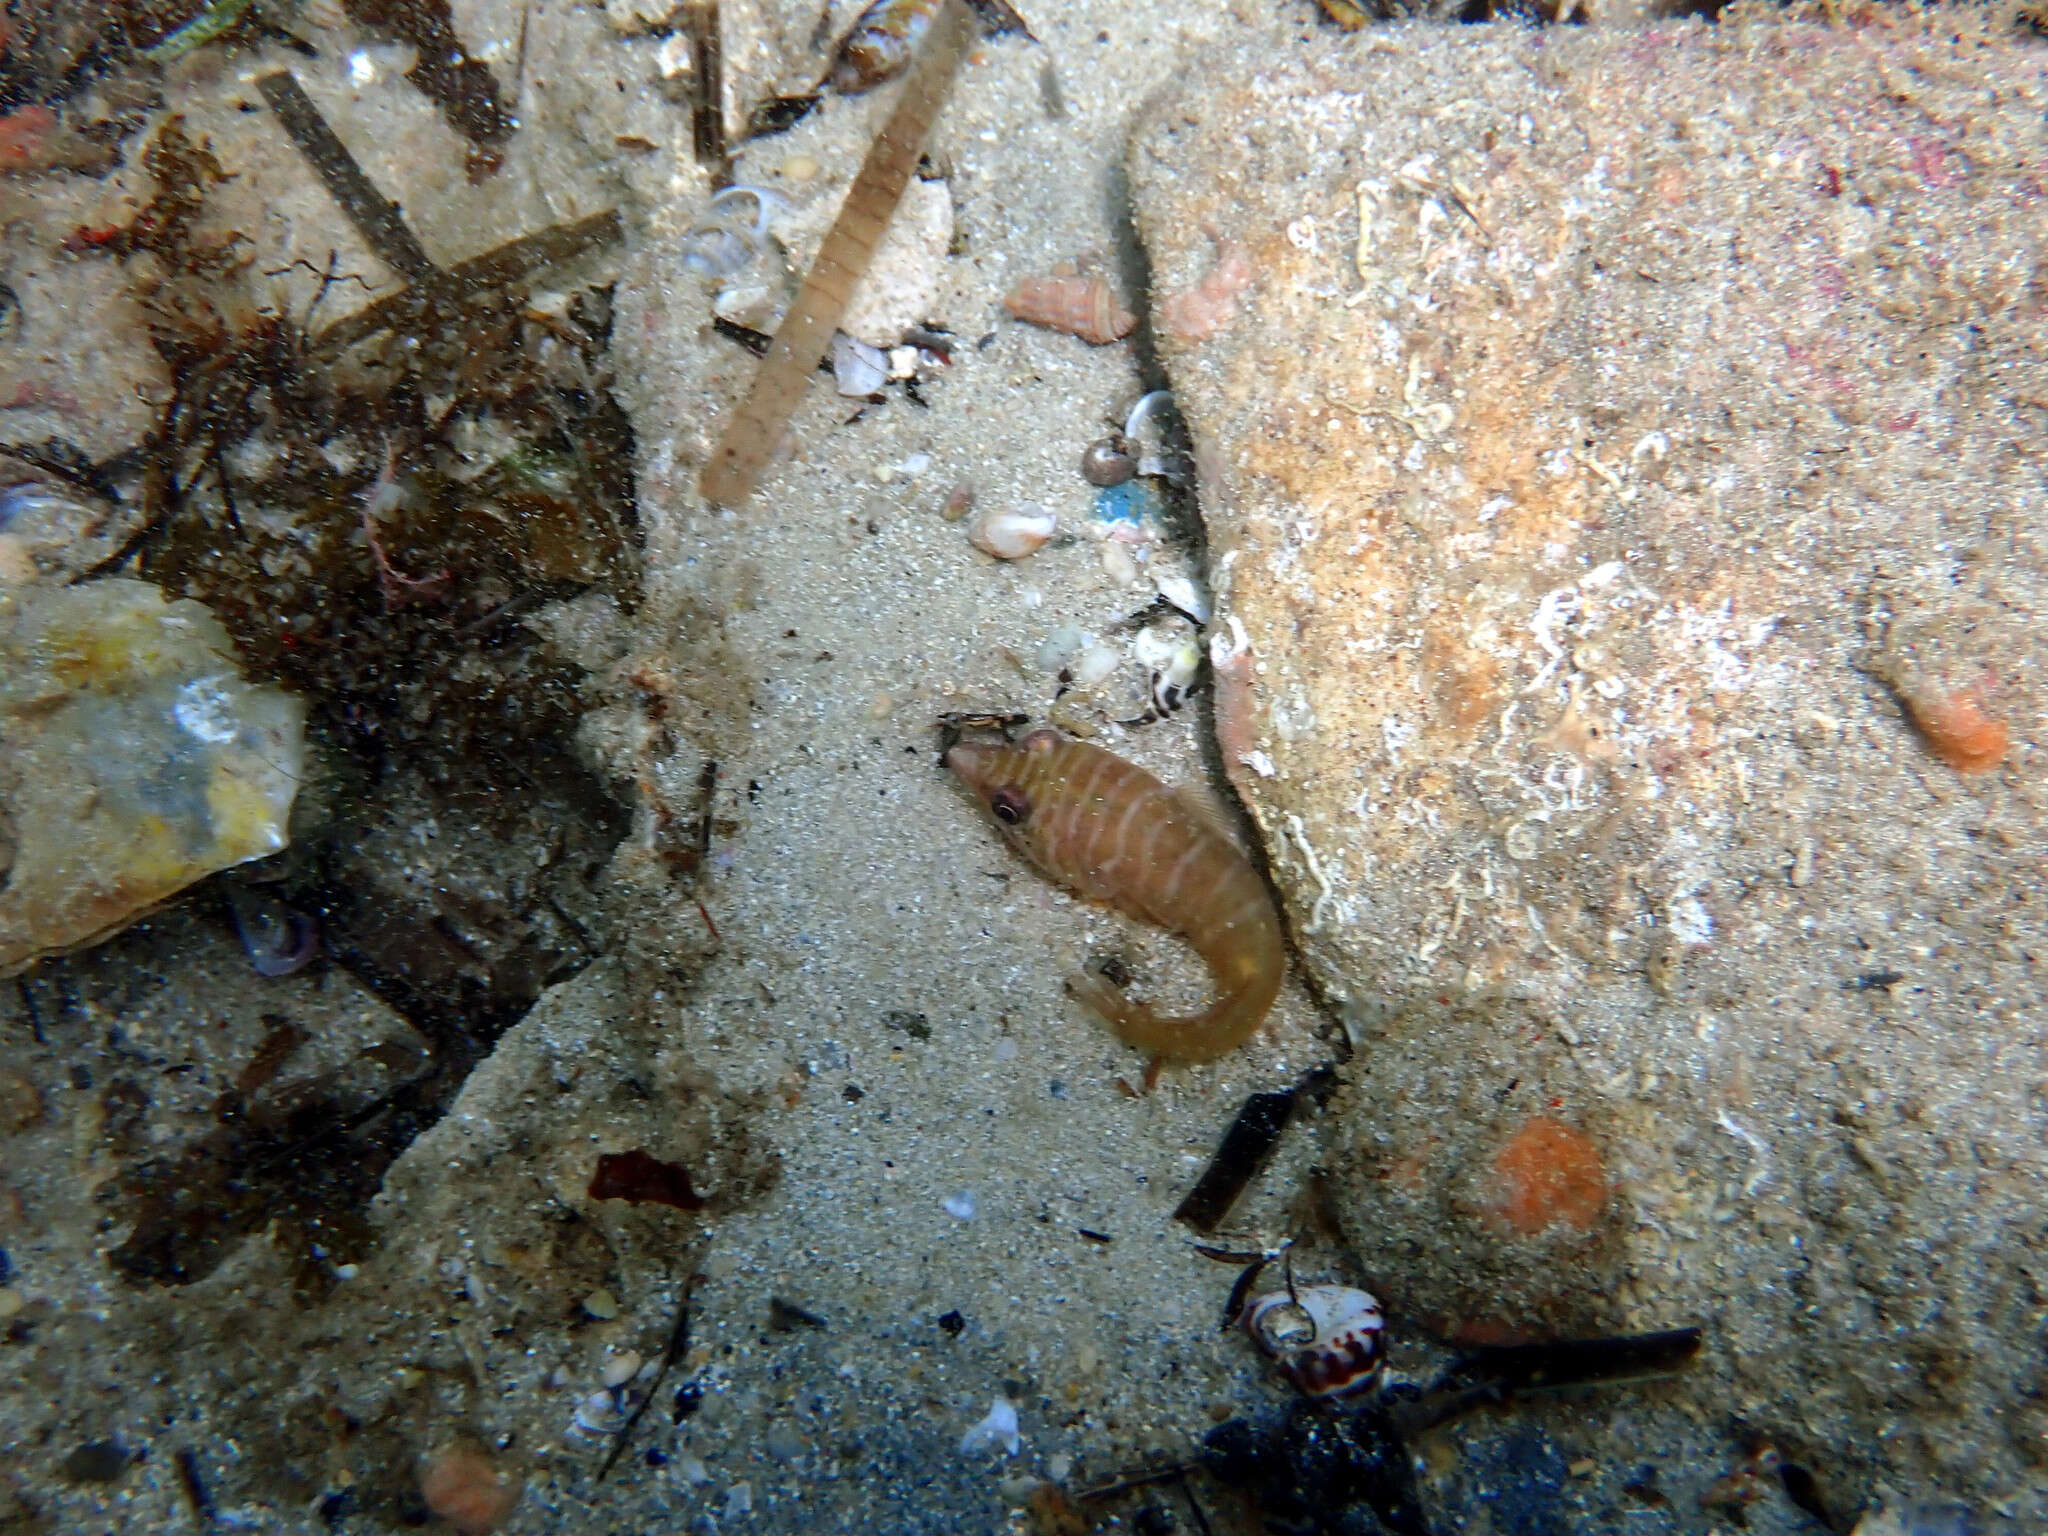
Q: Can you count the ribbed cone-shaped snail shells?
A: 1